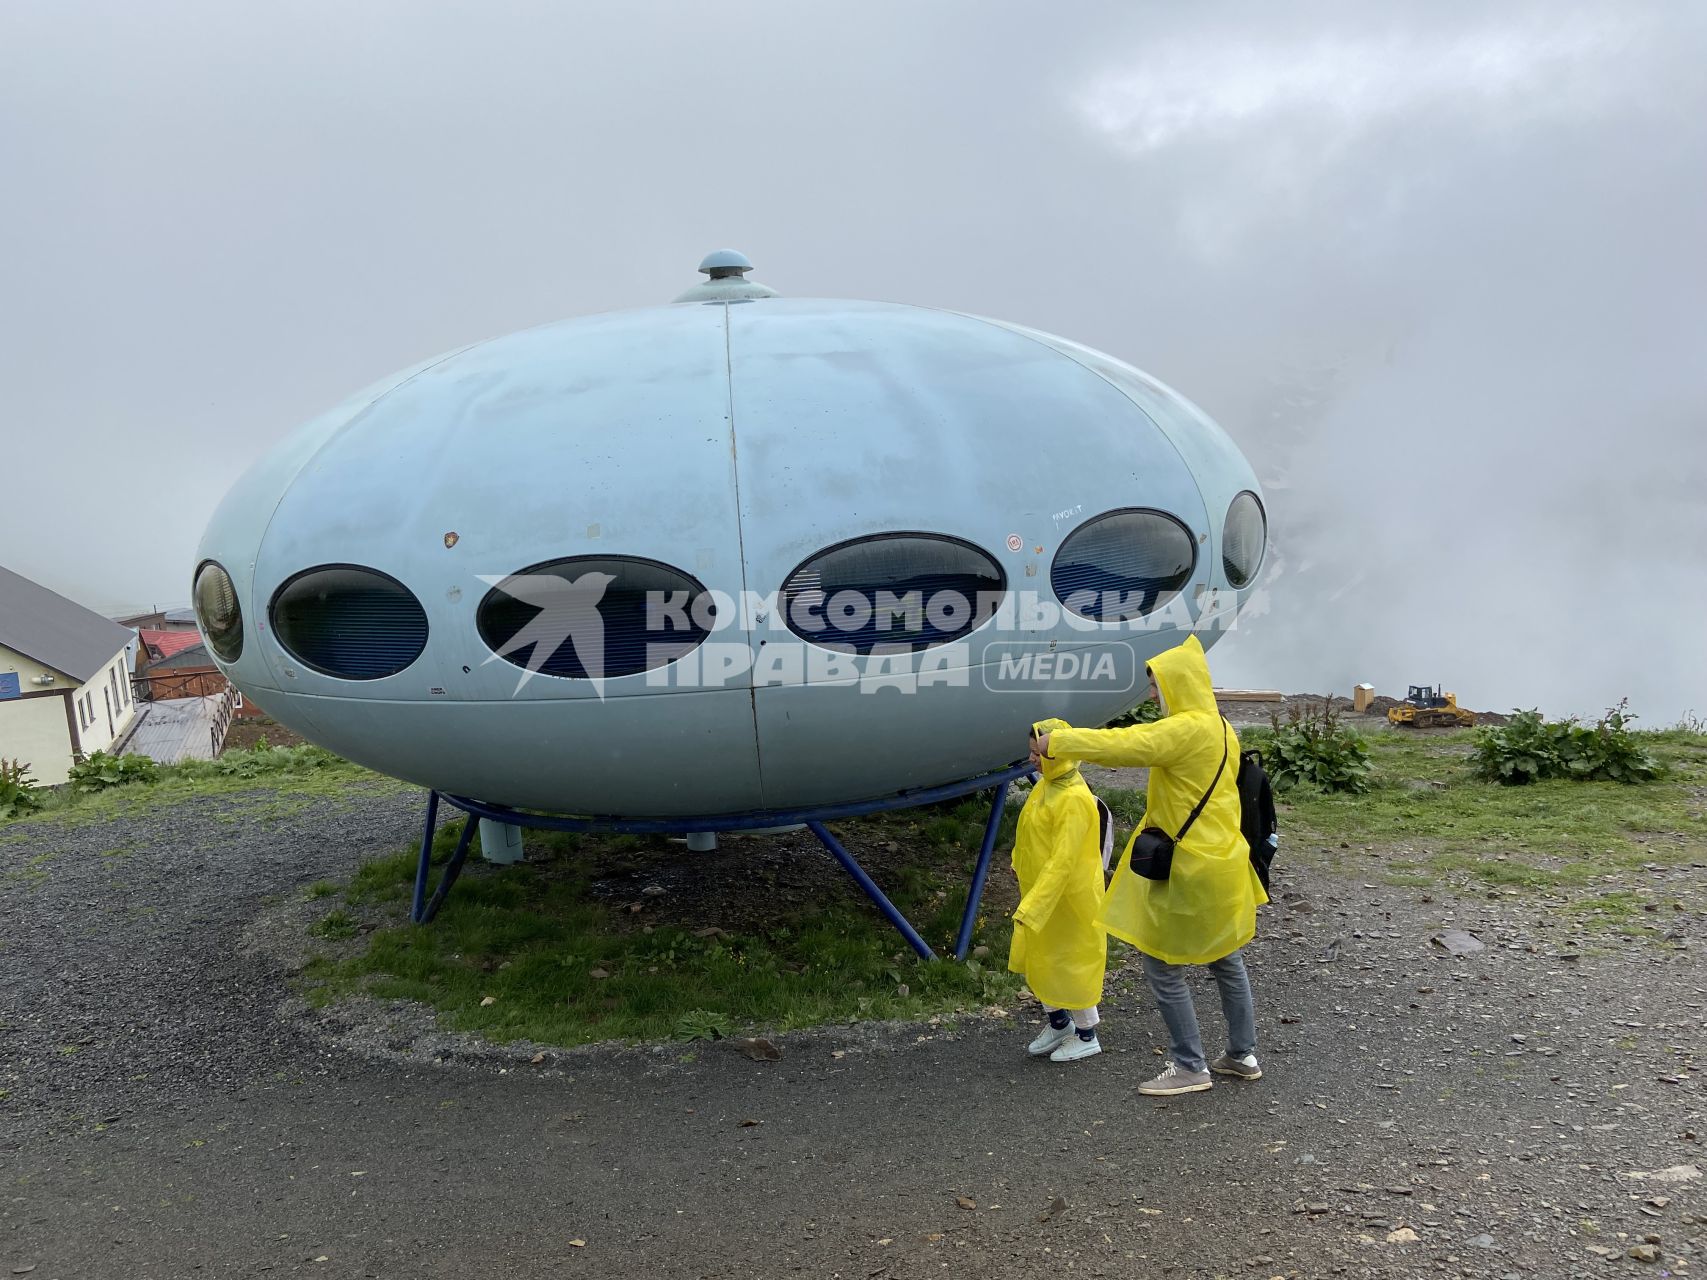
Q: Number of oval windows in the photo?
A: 6